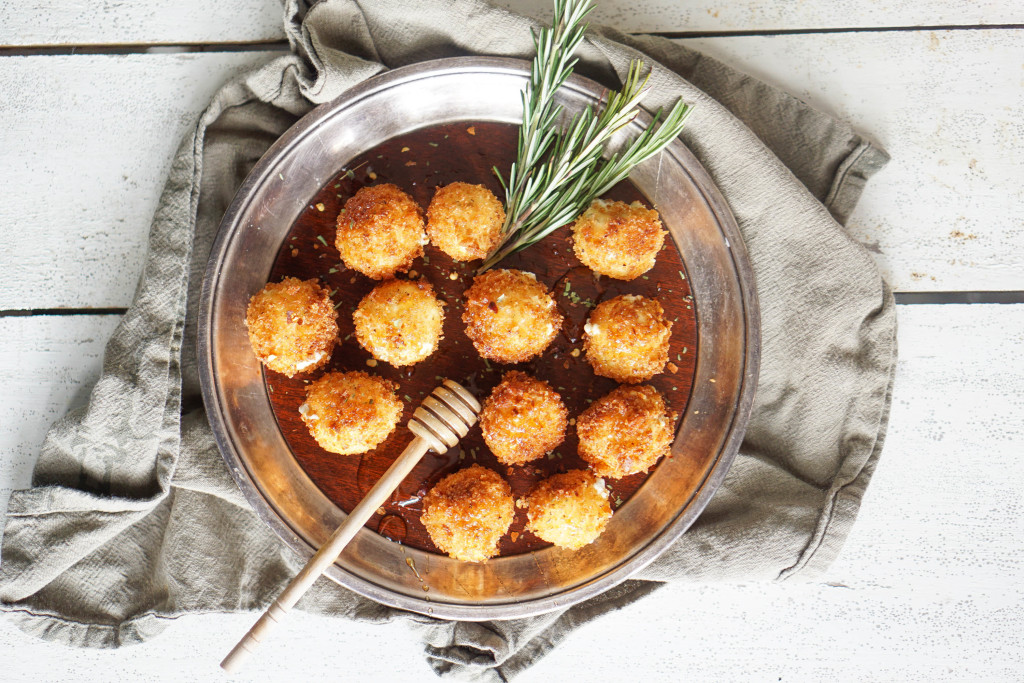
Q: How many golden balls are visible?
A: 12